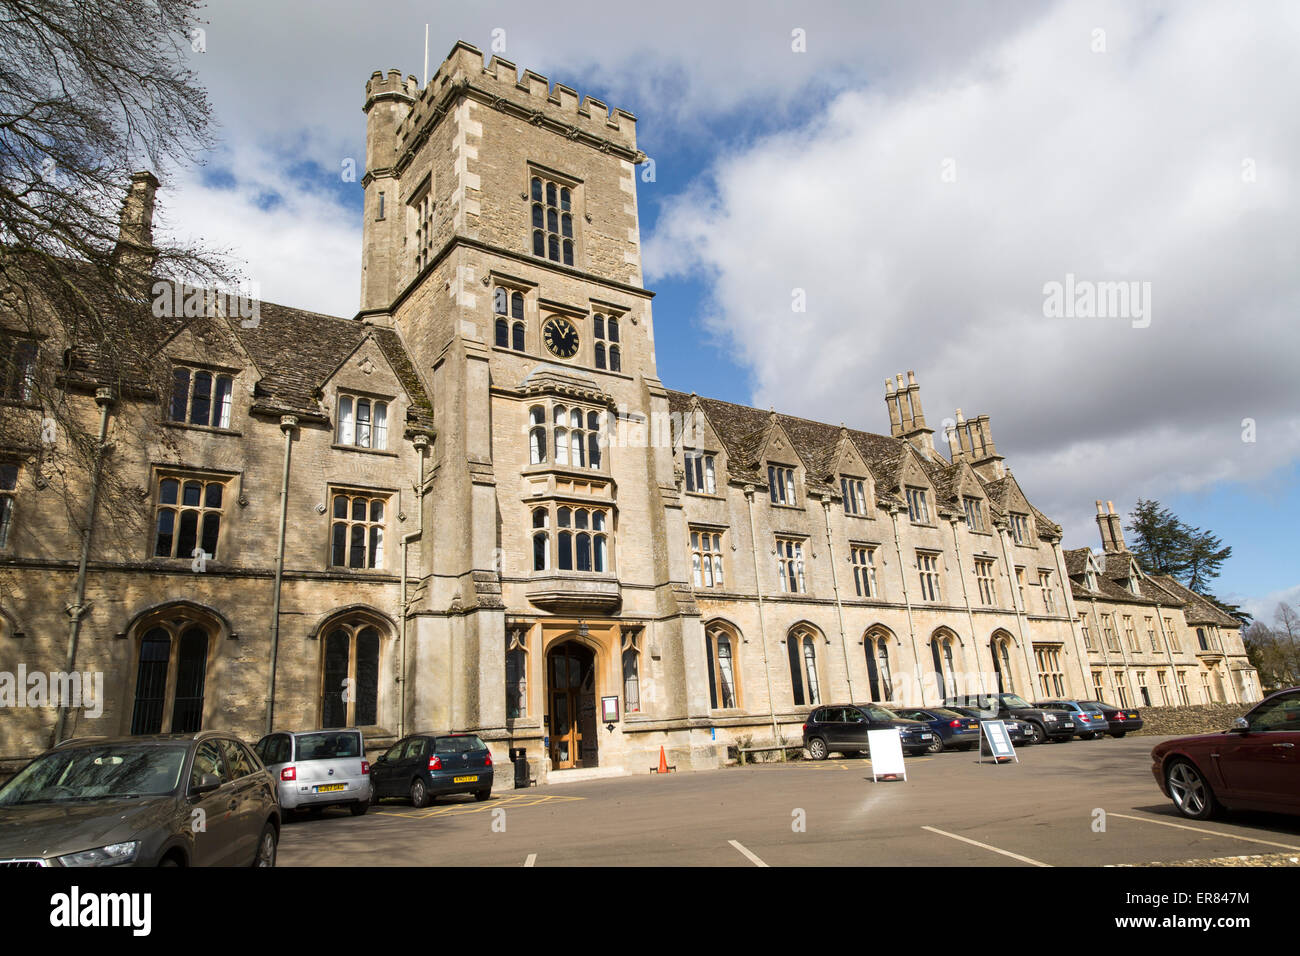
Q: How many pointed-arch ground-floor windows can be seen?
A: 7